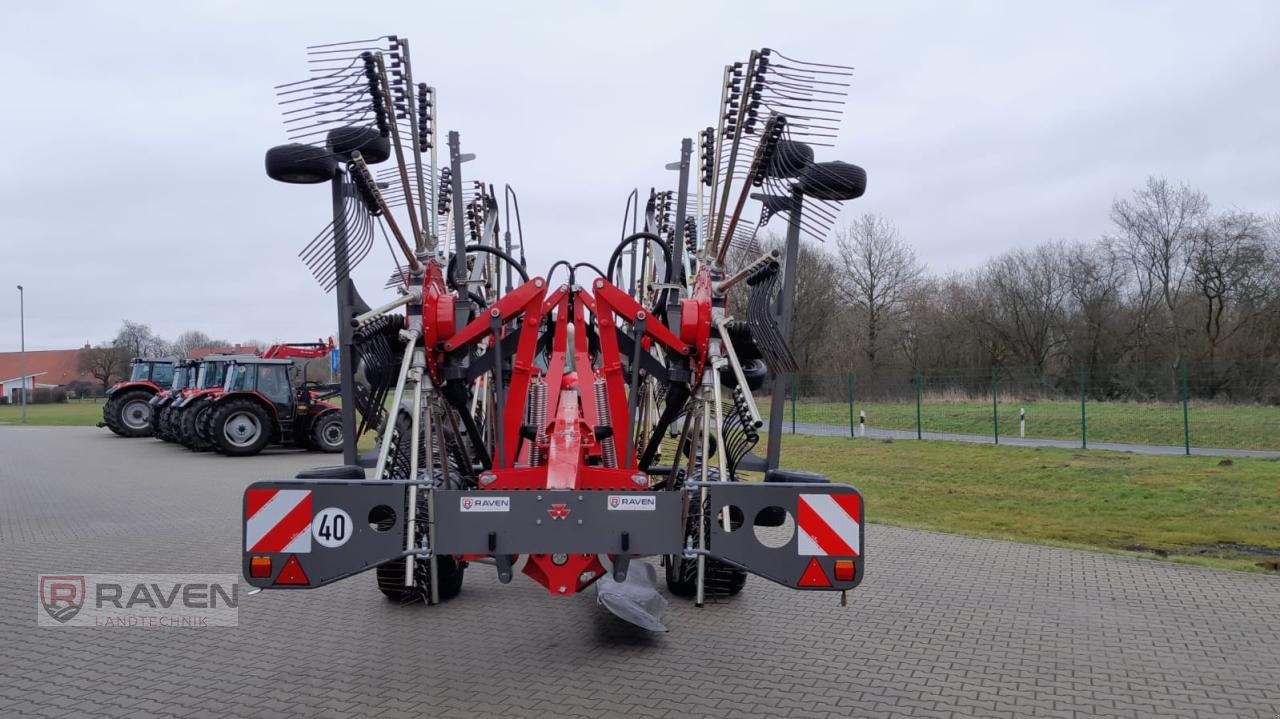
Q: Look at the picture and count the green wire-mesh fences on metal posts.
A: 1